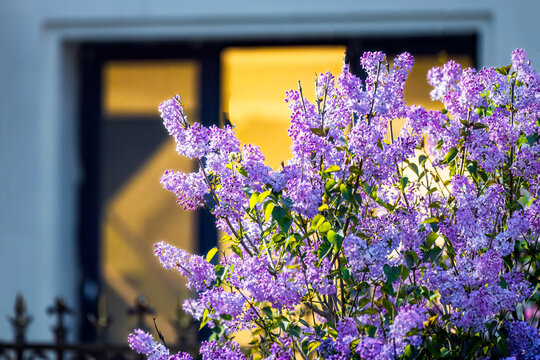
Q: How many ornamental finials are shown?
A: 5